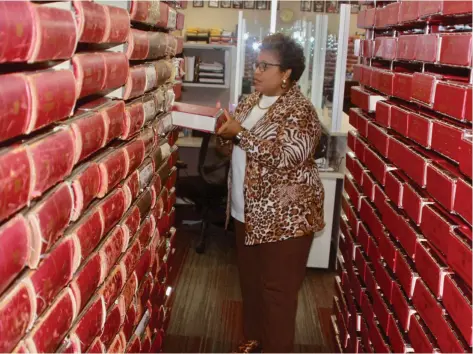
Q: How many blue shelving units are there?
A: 0